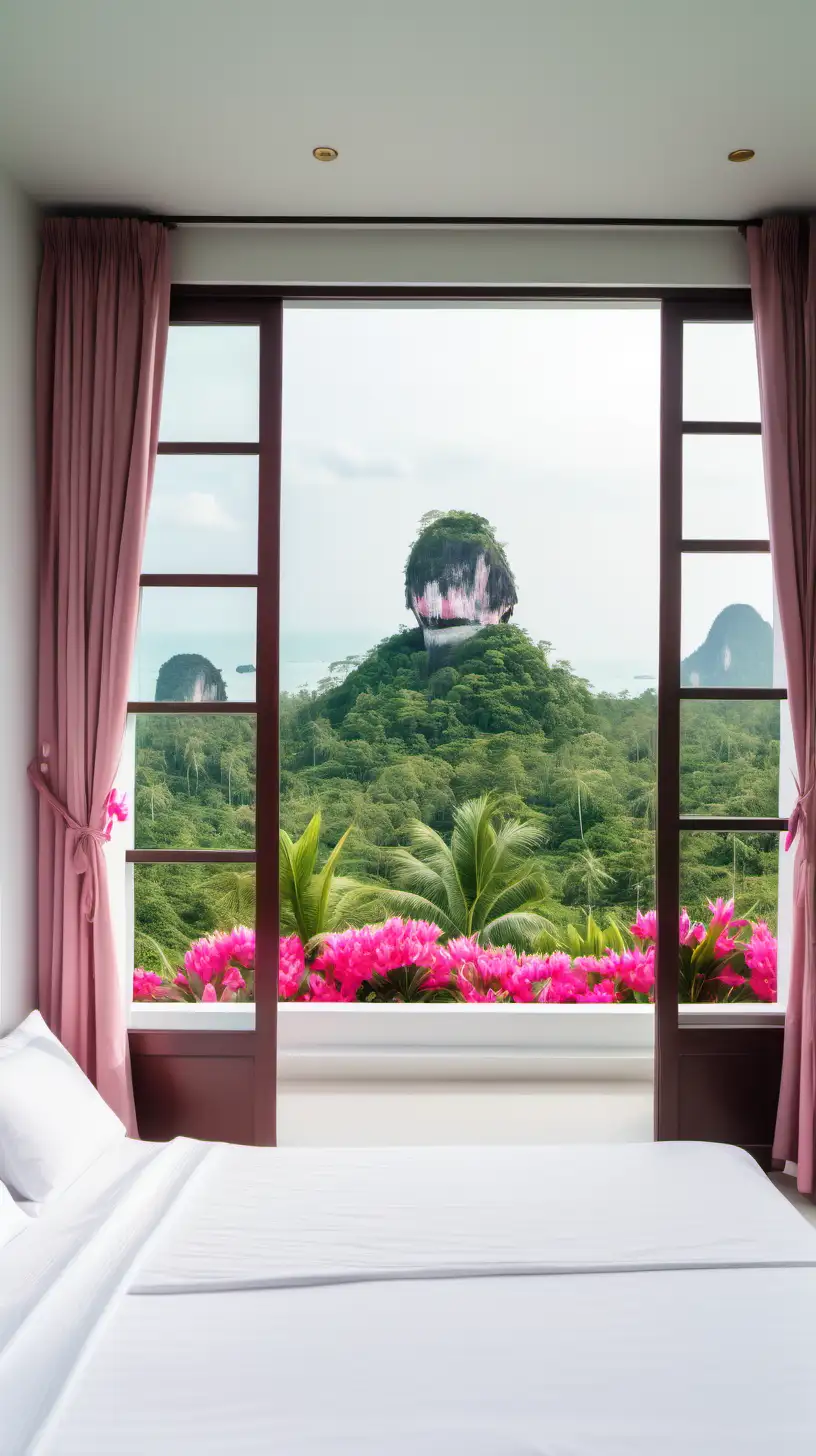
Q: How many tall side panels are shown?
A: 2